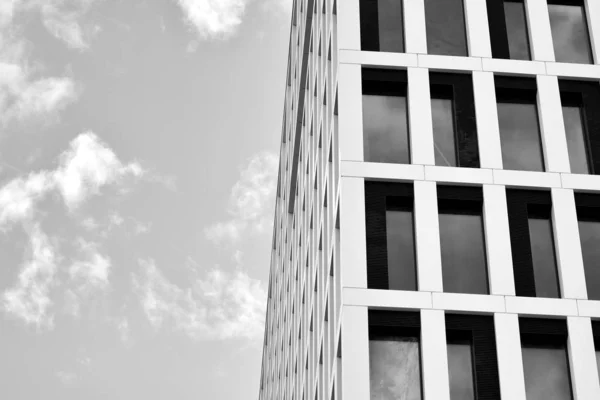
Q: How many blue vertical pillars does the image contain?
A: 0